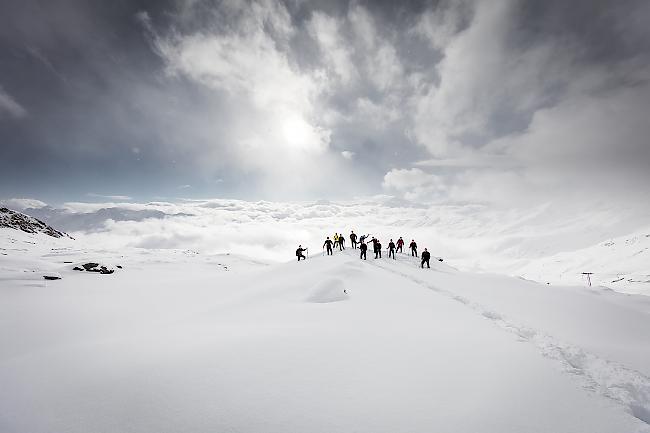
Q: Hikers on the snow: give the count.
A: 13